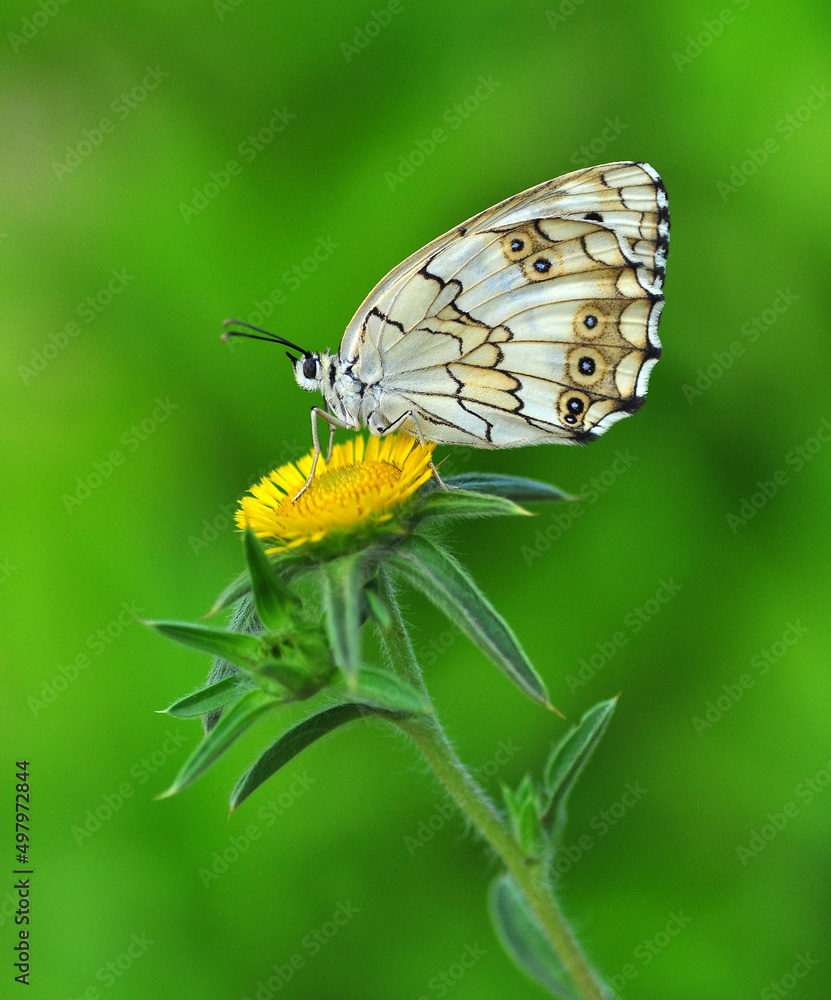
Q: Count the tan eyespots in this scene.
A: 5